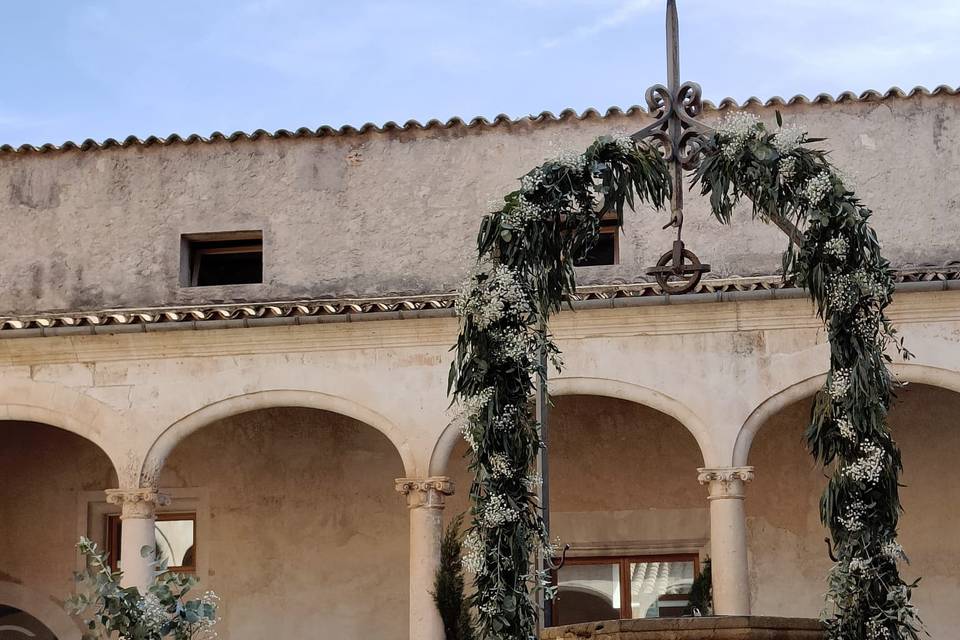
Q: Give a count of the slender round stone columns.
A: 3